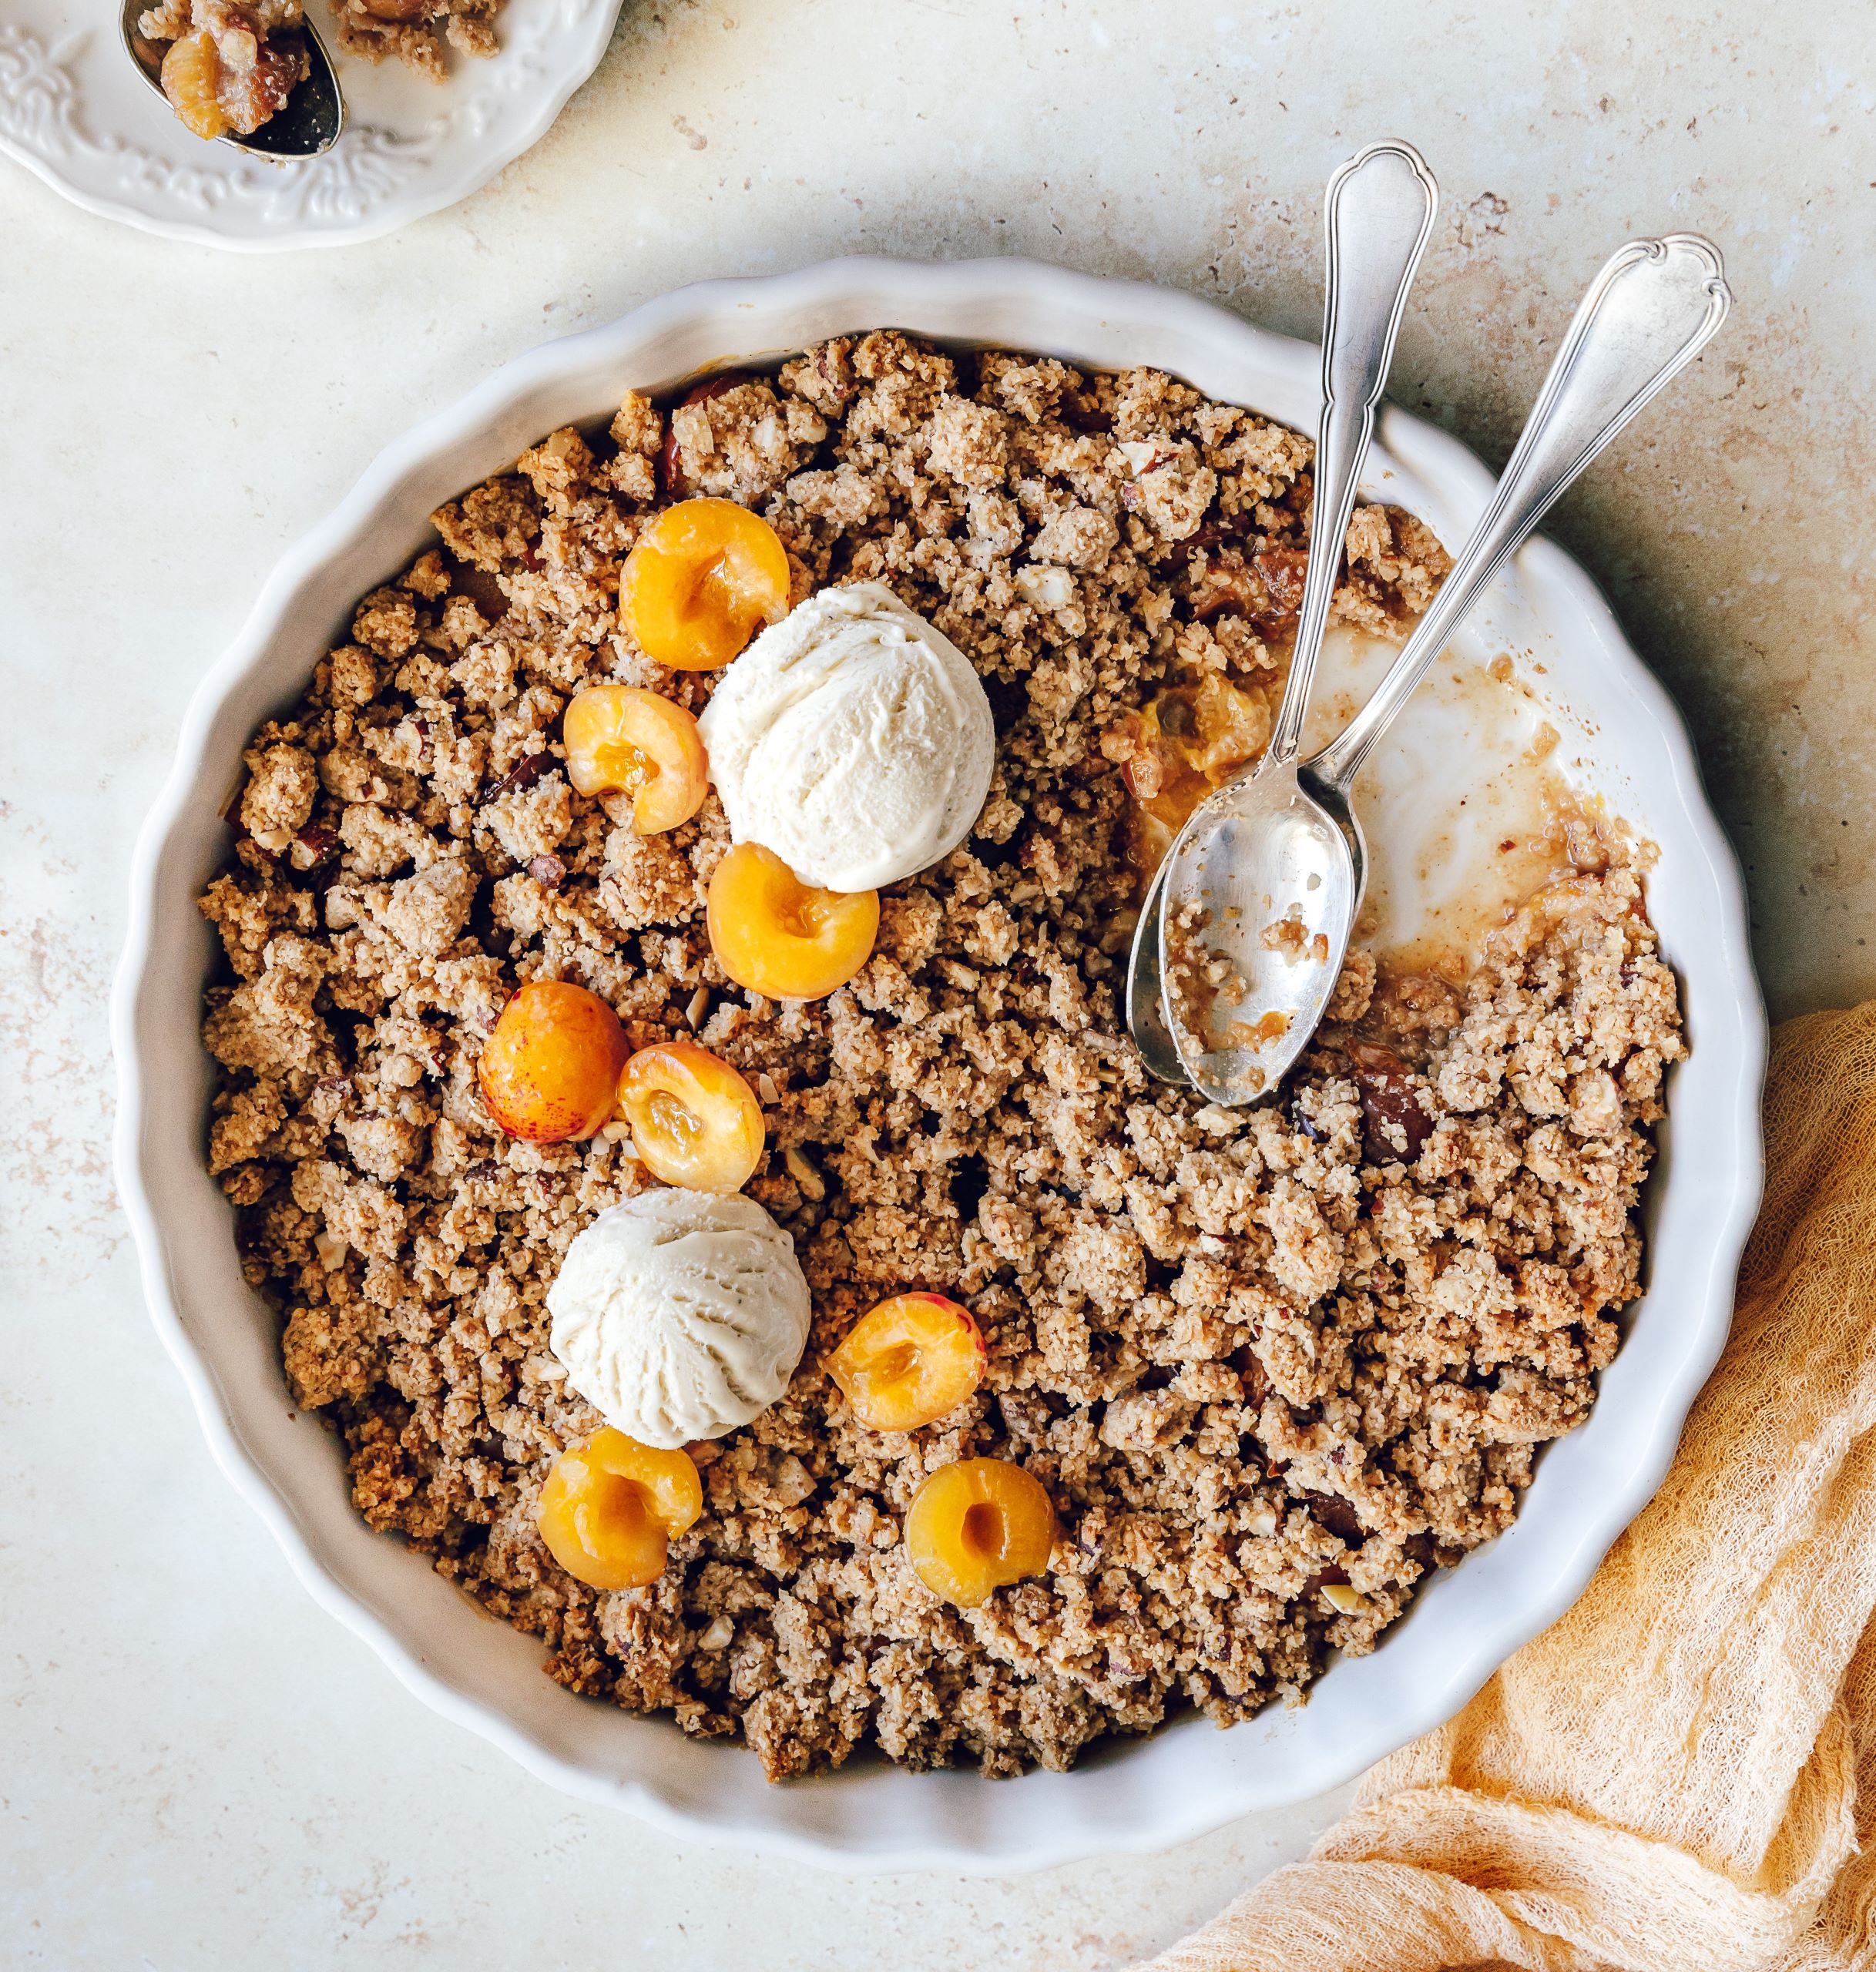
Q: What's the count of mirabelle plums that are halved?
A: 7